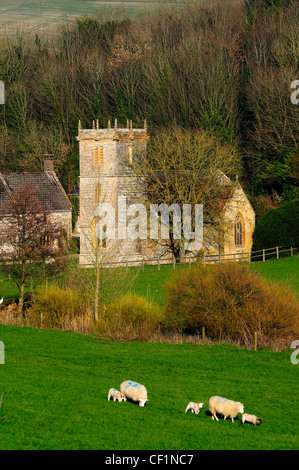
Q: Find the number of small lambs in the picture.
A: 3